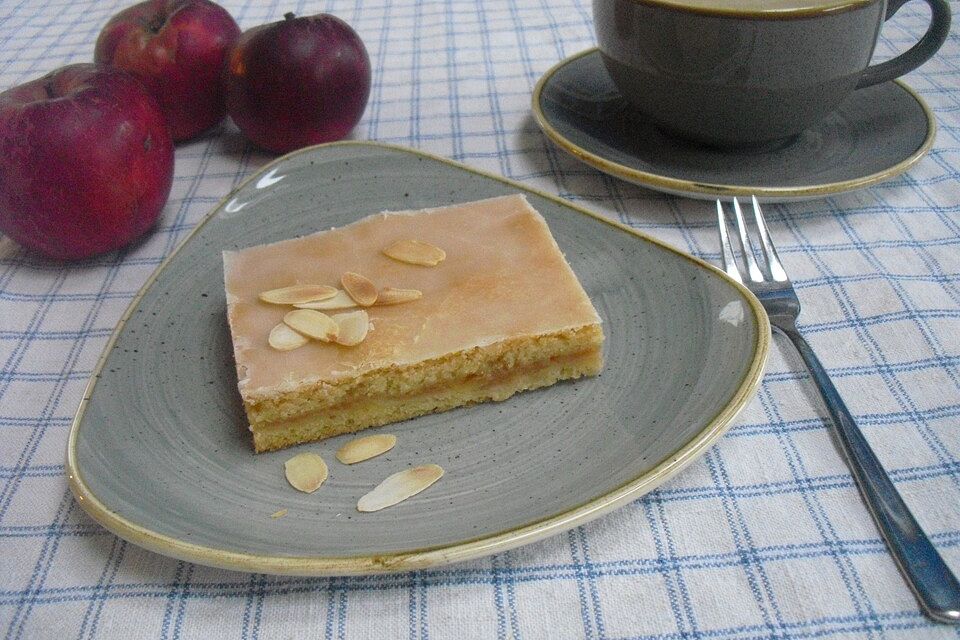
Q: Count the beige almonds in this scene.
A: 11